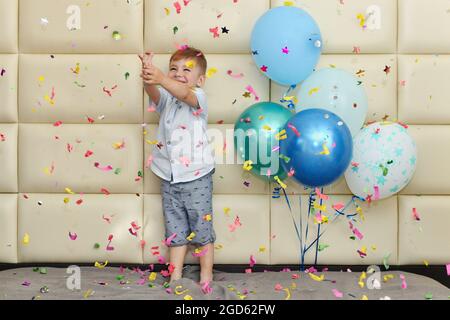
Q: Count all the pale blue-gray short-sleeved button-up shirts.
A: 1